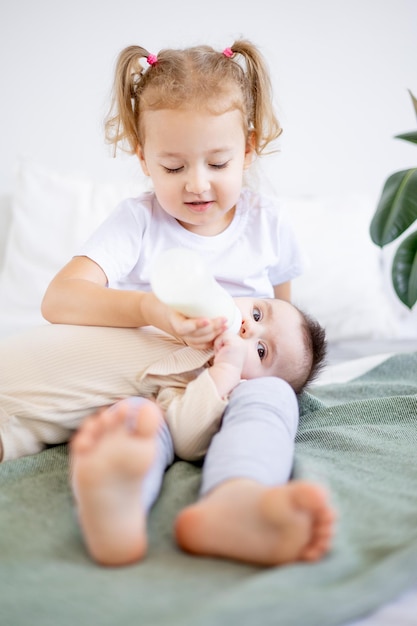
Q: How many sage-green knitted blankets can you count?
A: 1